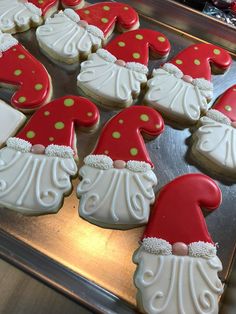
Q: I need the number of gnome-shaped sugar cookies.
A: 9